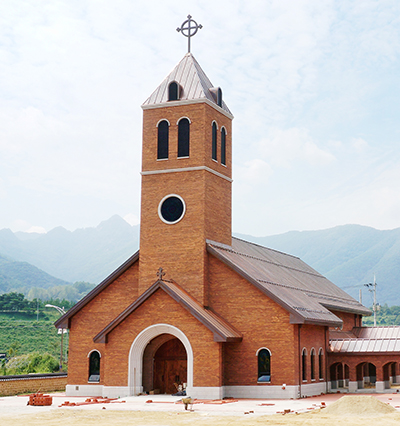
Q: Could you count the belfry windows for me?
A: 4